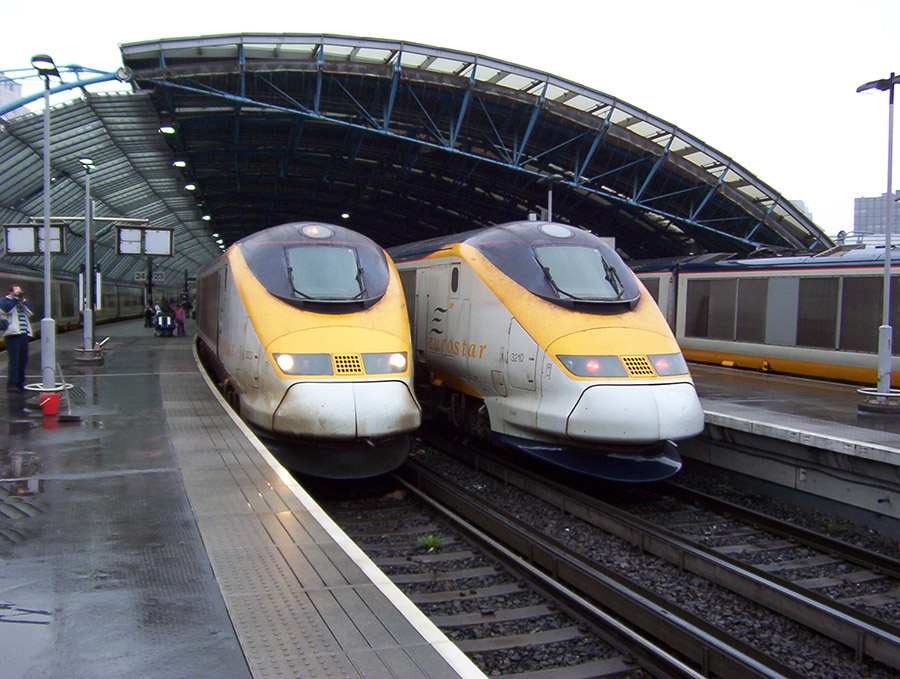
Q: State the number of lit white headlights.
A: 2